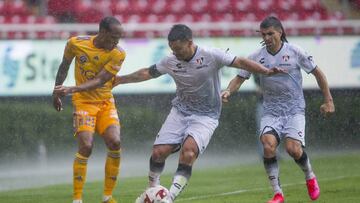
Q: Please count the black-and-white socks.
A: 4